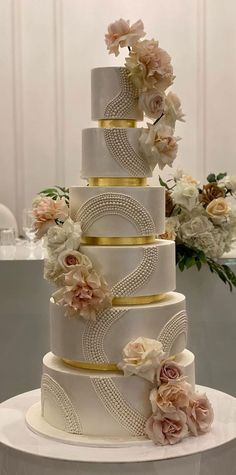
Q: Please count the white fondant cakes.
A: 6